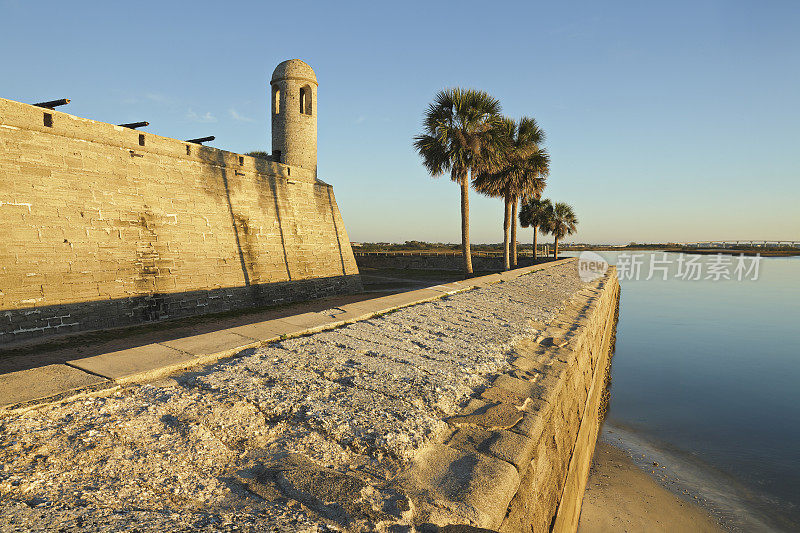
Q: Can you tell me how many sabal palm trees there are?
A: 5